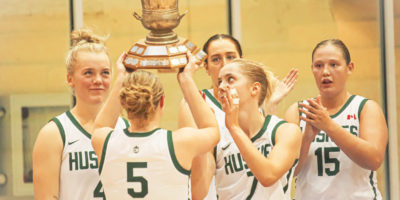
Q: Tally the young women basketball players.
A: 5